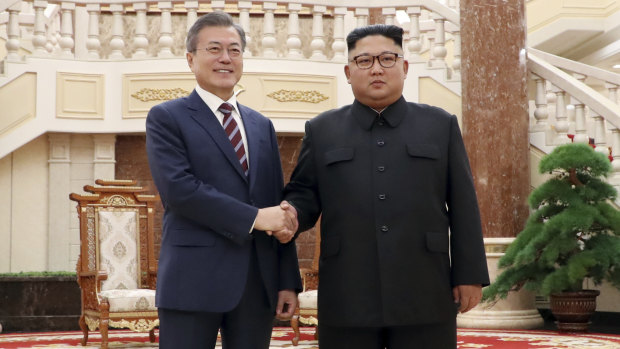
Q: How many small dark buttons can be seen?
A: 5